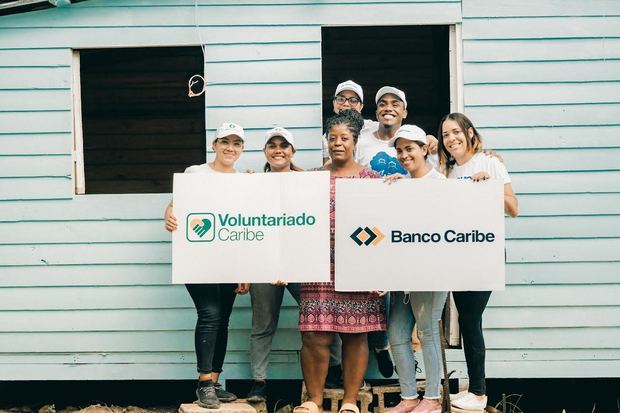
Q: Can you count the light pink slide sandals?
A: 2